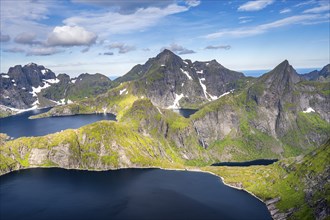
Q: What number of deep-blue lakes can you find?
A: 4